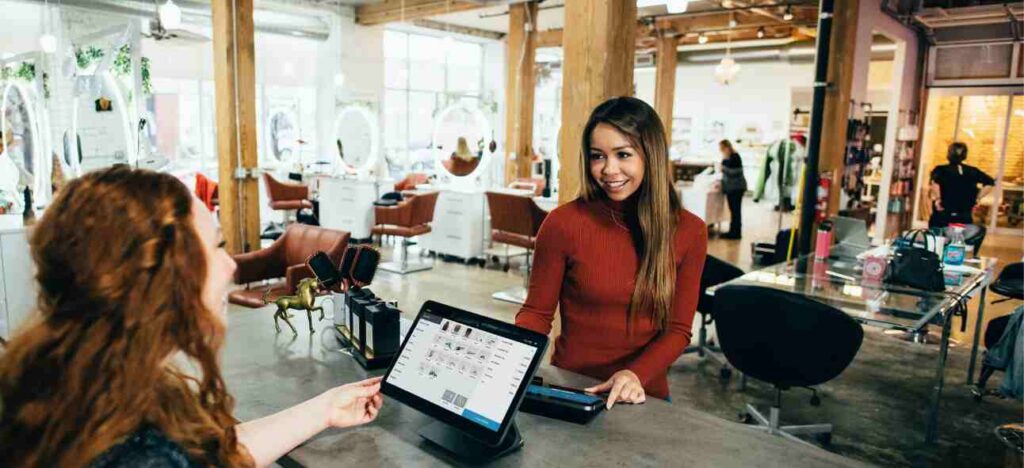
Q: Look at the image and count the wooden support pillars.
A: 5